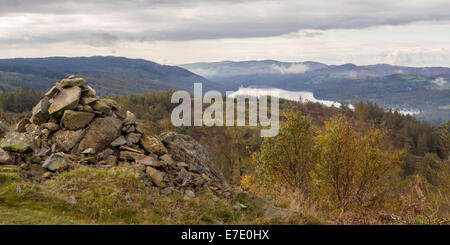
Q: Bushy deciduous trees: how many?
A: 2